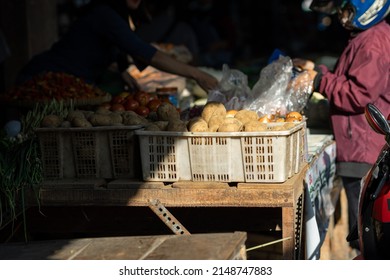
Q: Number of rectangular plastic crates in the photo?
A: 2